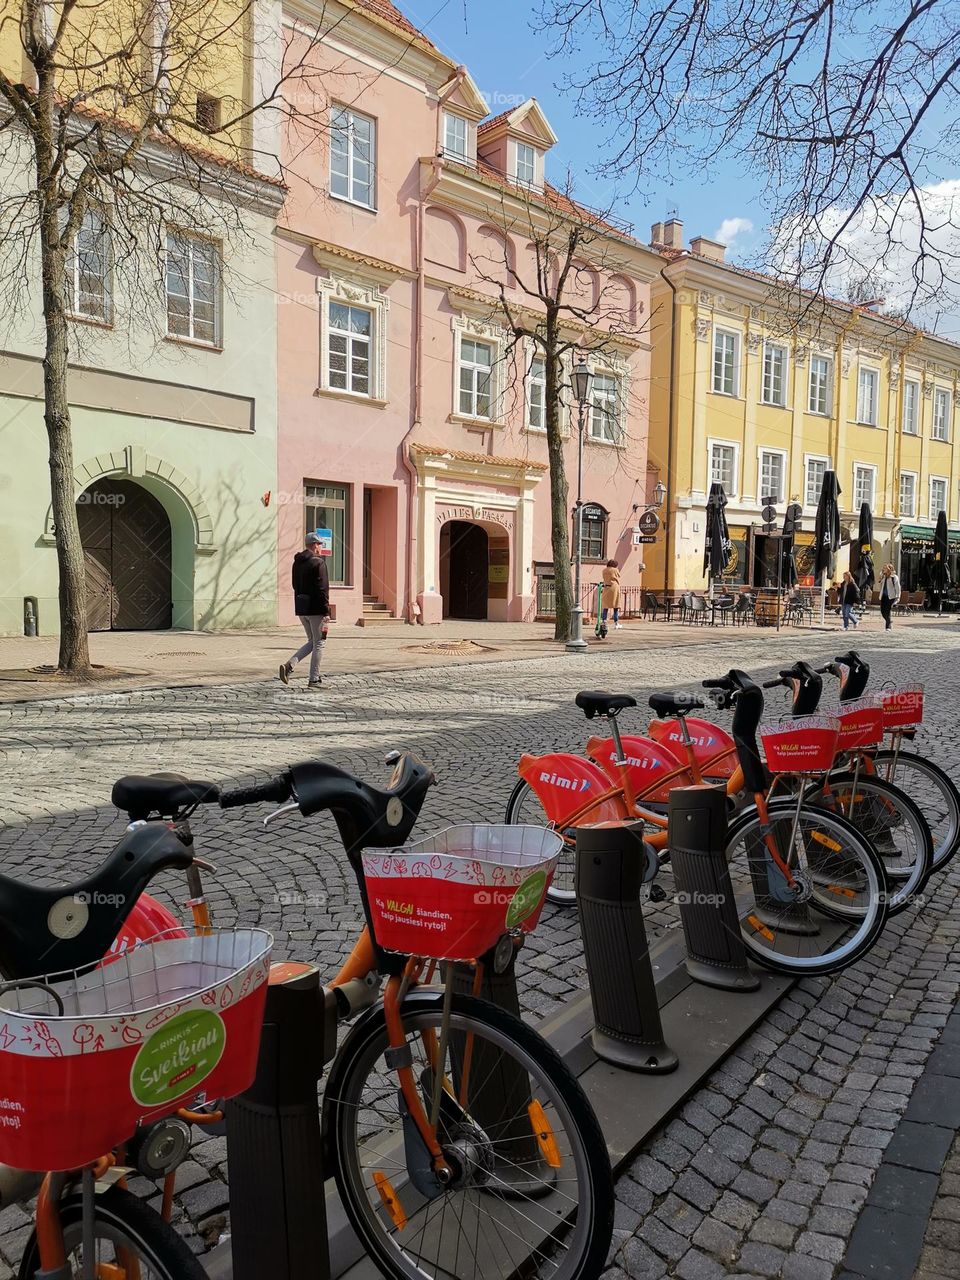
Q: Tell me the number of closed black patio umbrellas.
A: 5